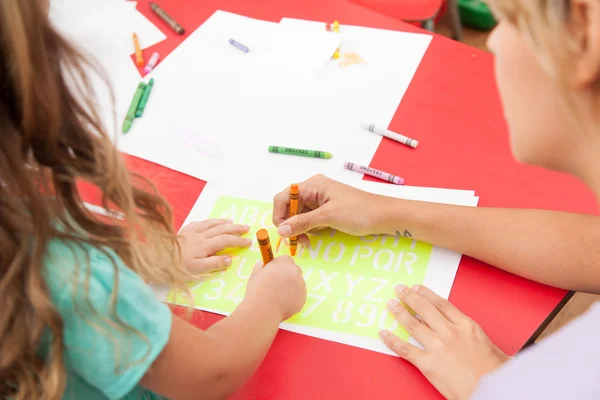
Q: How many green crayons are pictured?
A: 3